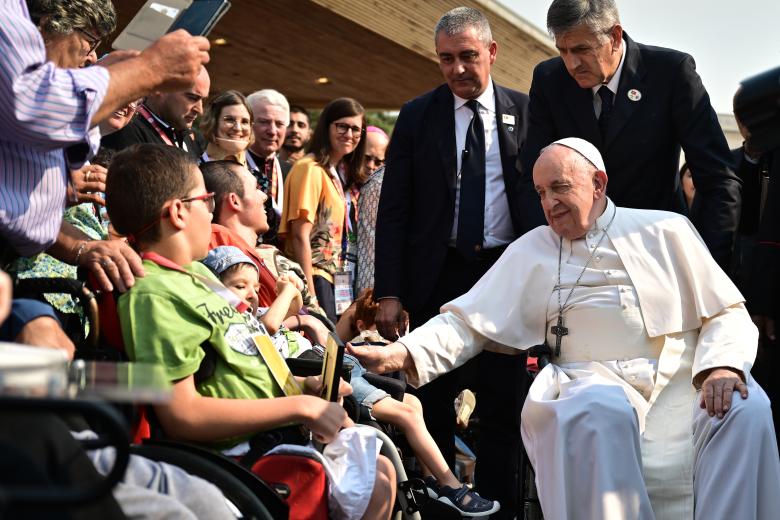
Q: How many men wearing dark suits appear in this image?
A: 2